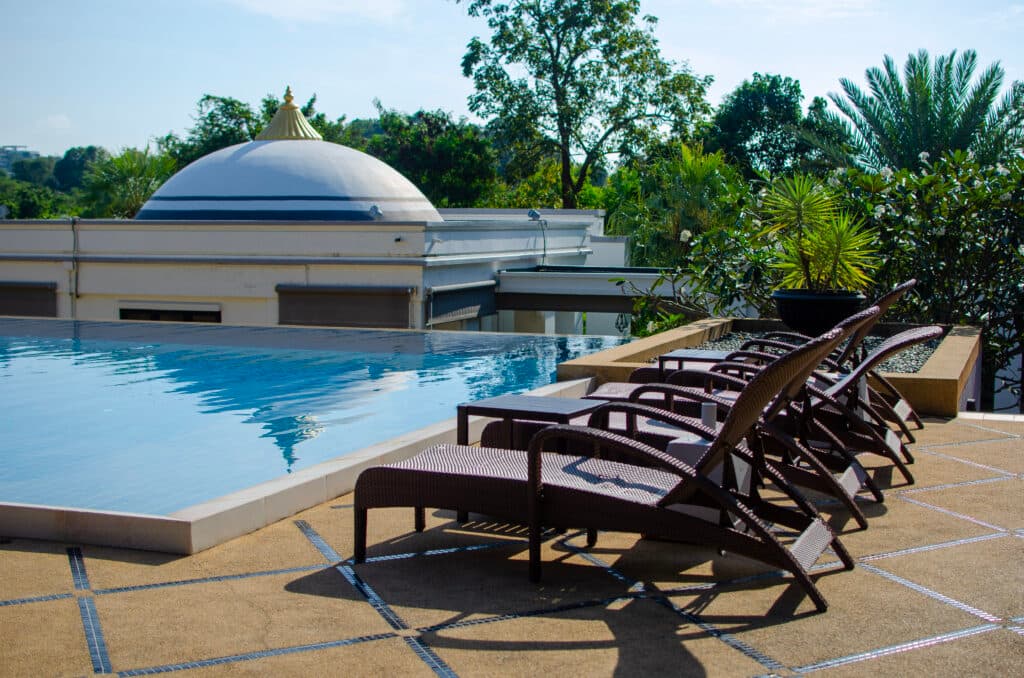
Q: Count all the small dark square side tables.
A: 2